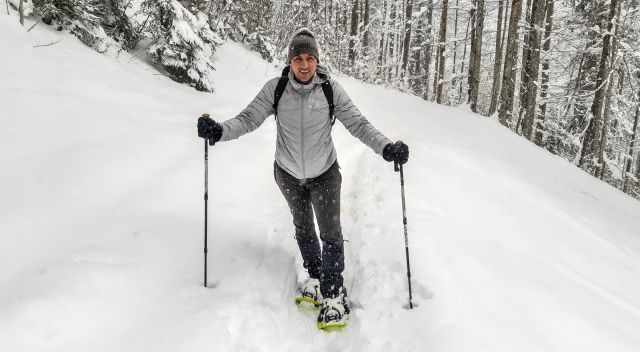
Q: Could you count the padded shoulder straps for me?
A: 2